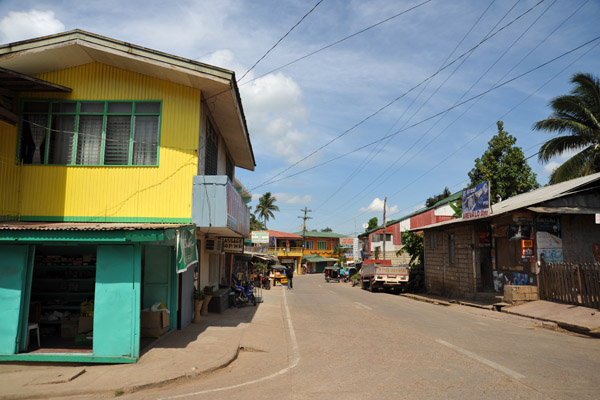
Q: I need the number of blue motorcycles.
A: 1